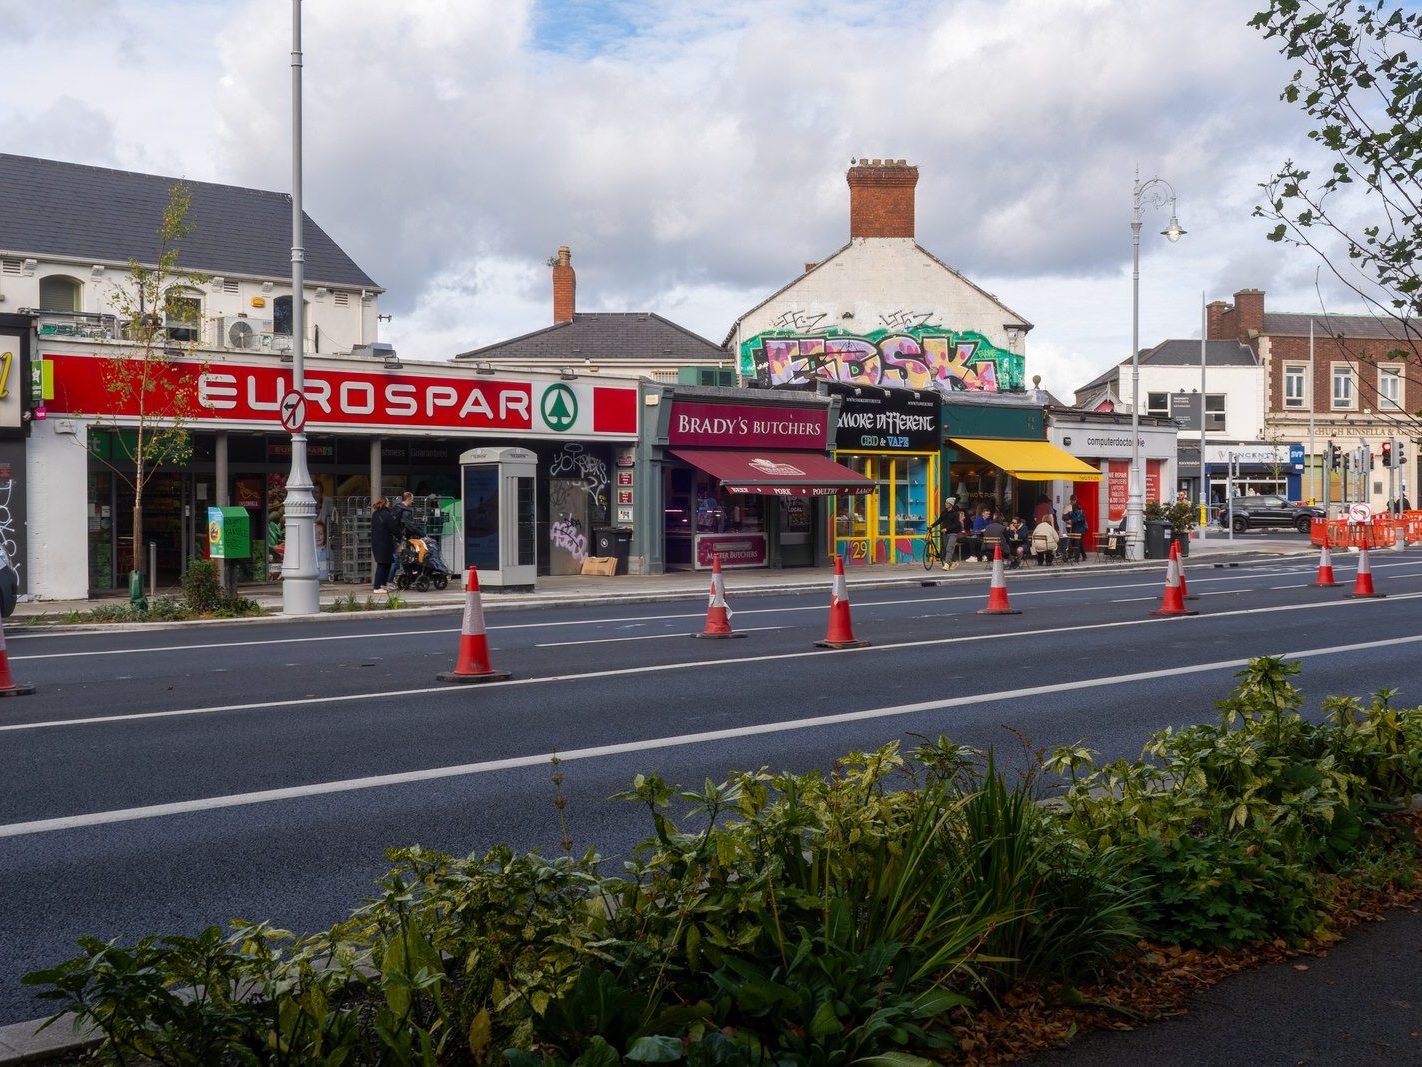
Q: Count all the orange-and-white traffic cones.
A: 9